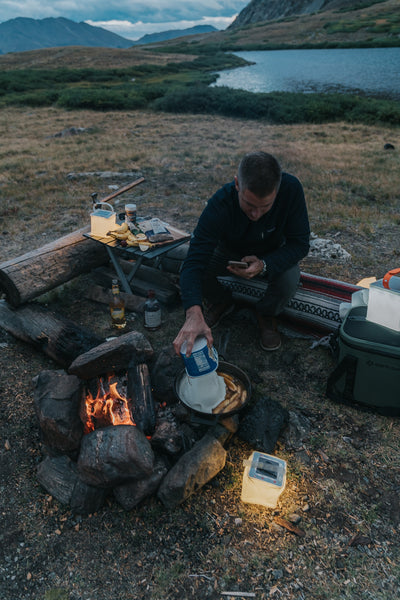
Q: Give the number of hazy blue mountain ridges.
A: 2